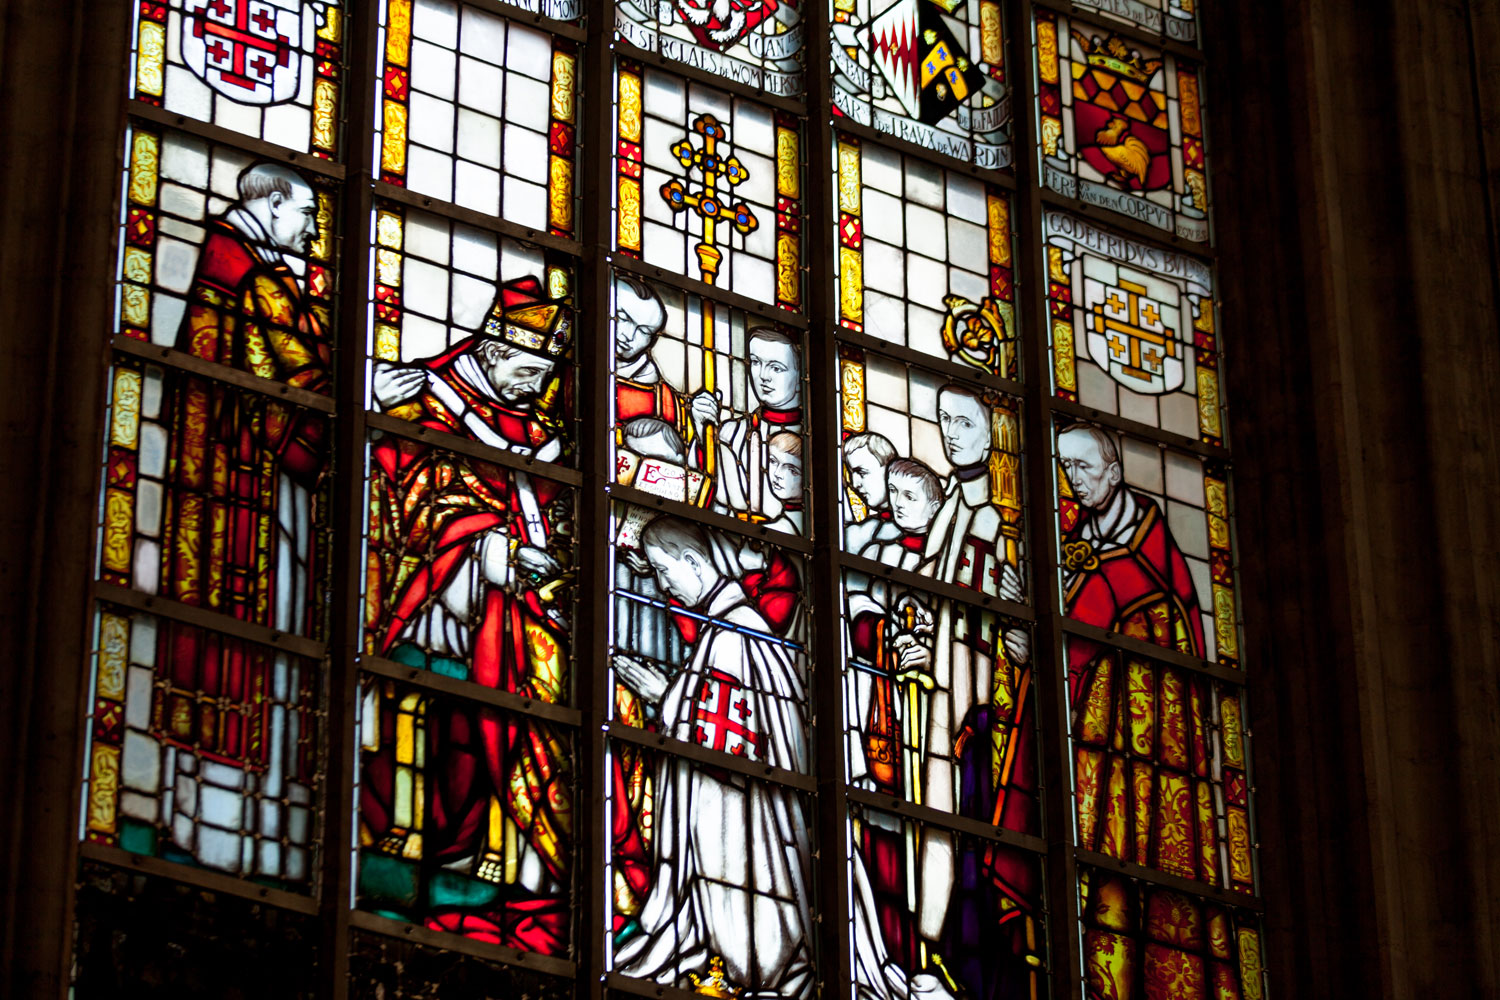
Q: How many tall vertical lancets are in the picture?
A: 5